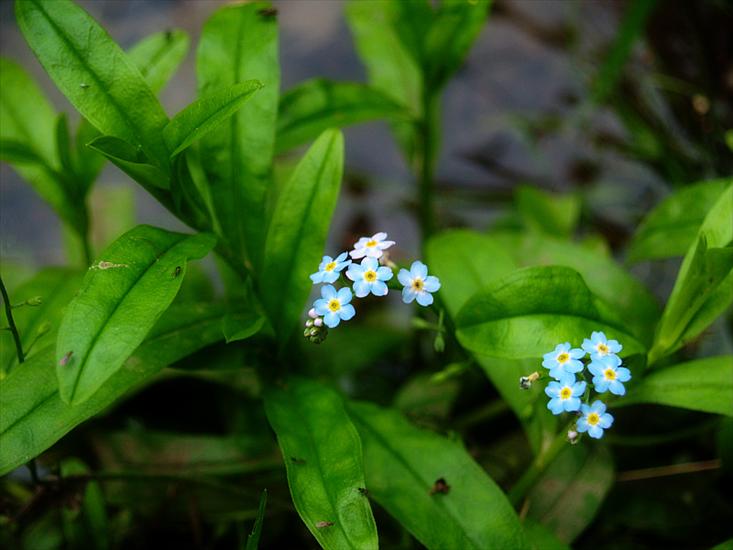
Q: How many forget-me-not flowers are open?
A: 10